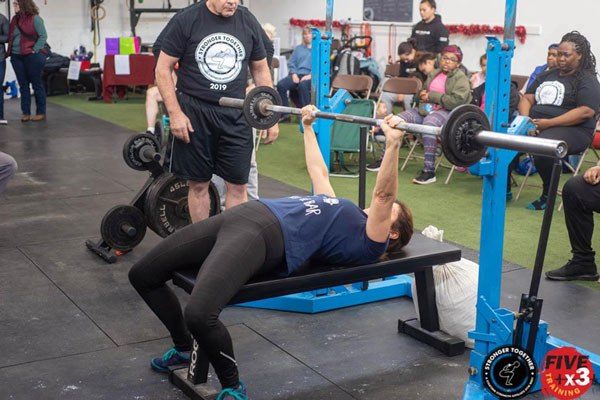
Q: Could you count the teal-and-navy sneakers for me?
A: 2